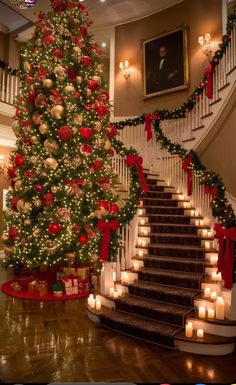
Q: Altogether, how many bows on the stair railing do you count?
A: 7